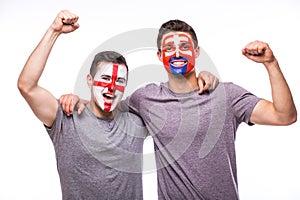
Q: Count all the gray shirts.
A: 2